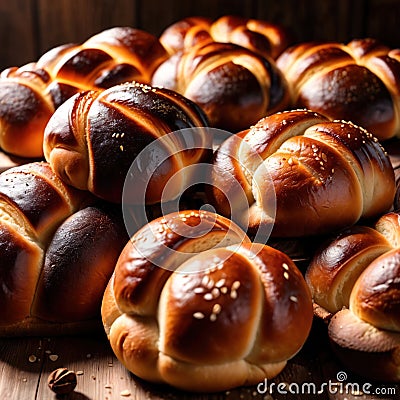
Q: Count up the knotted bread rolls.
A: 9